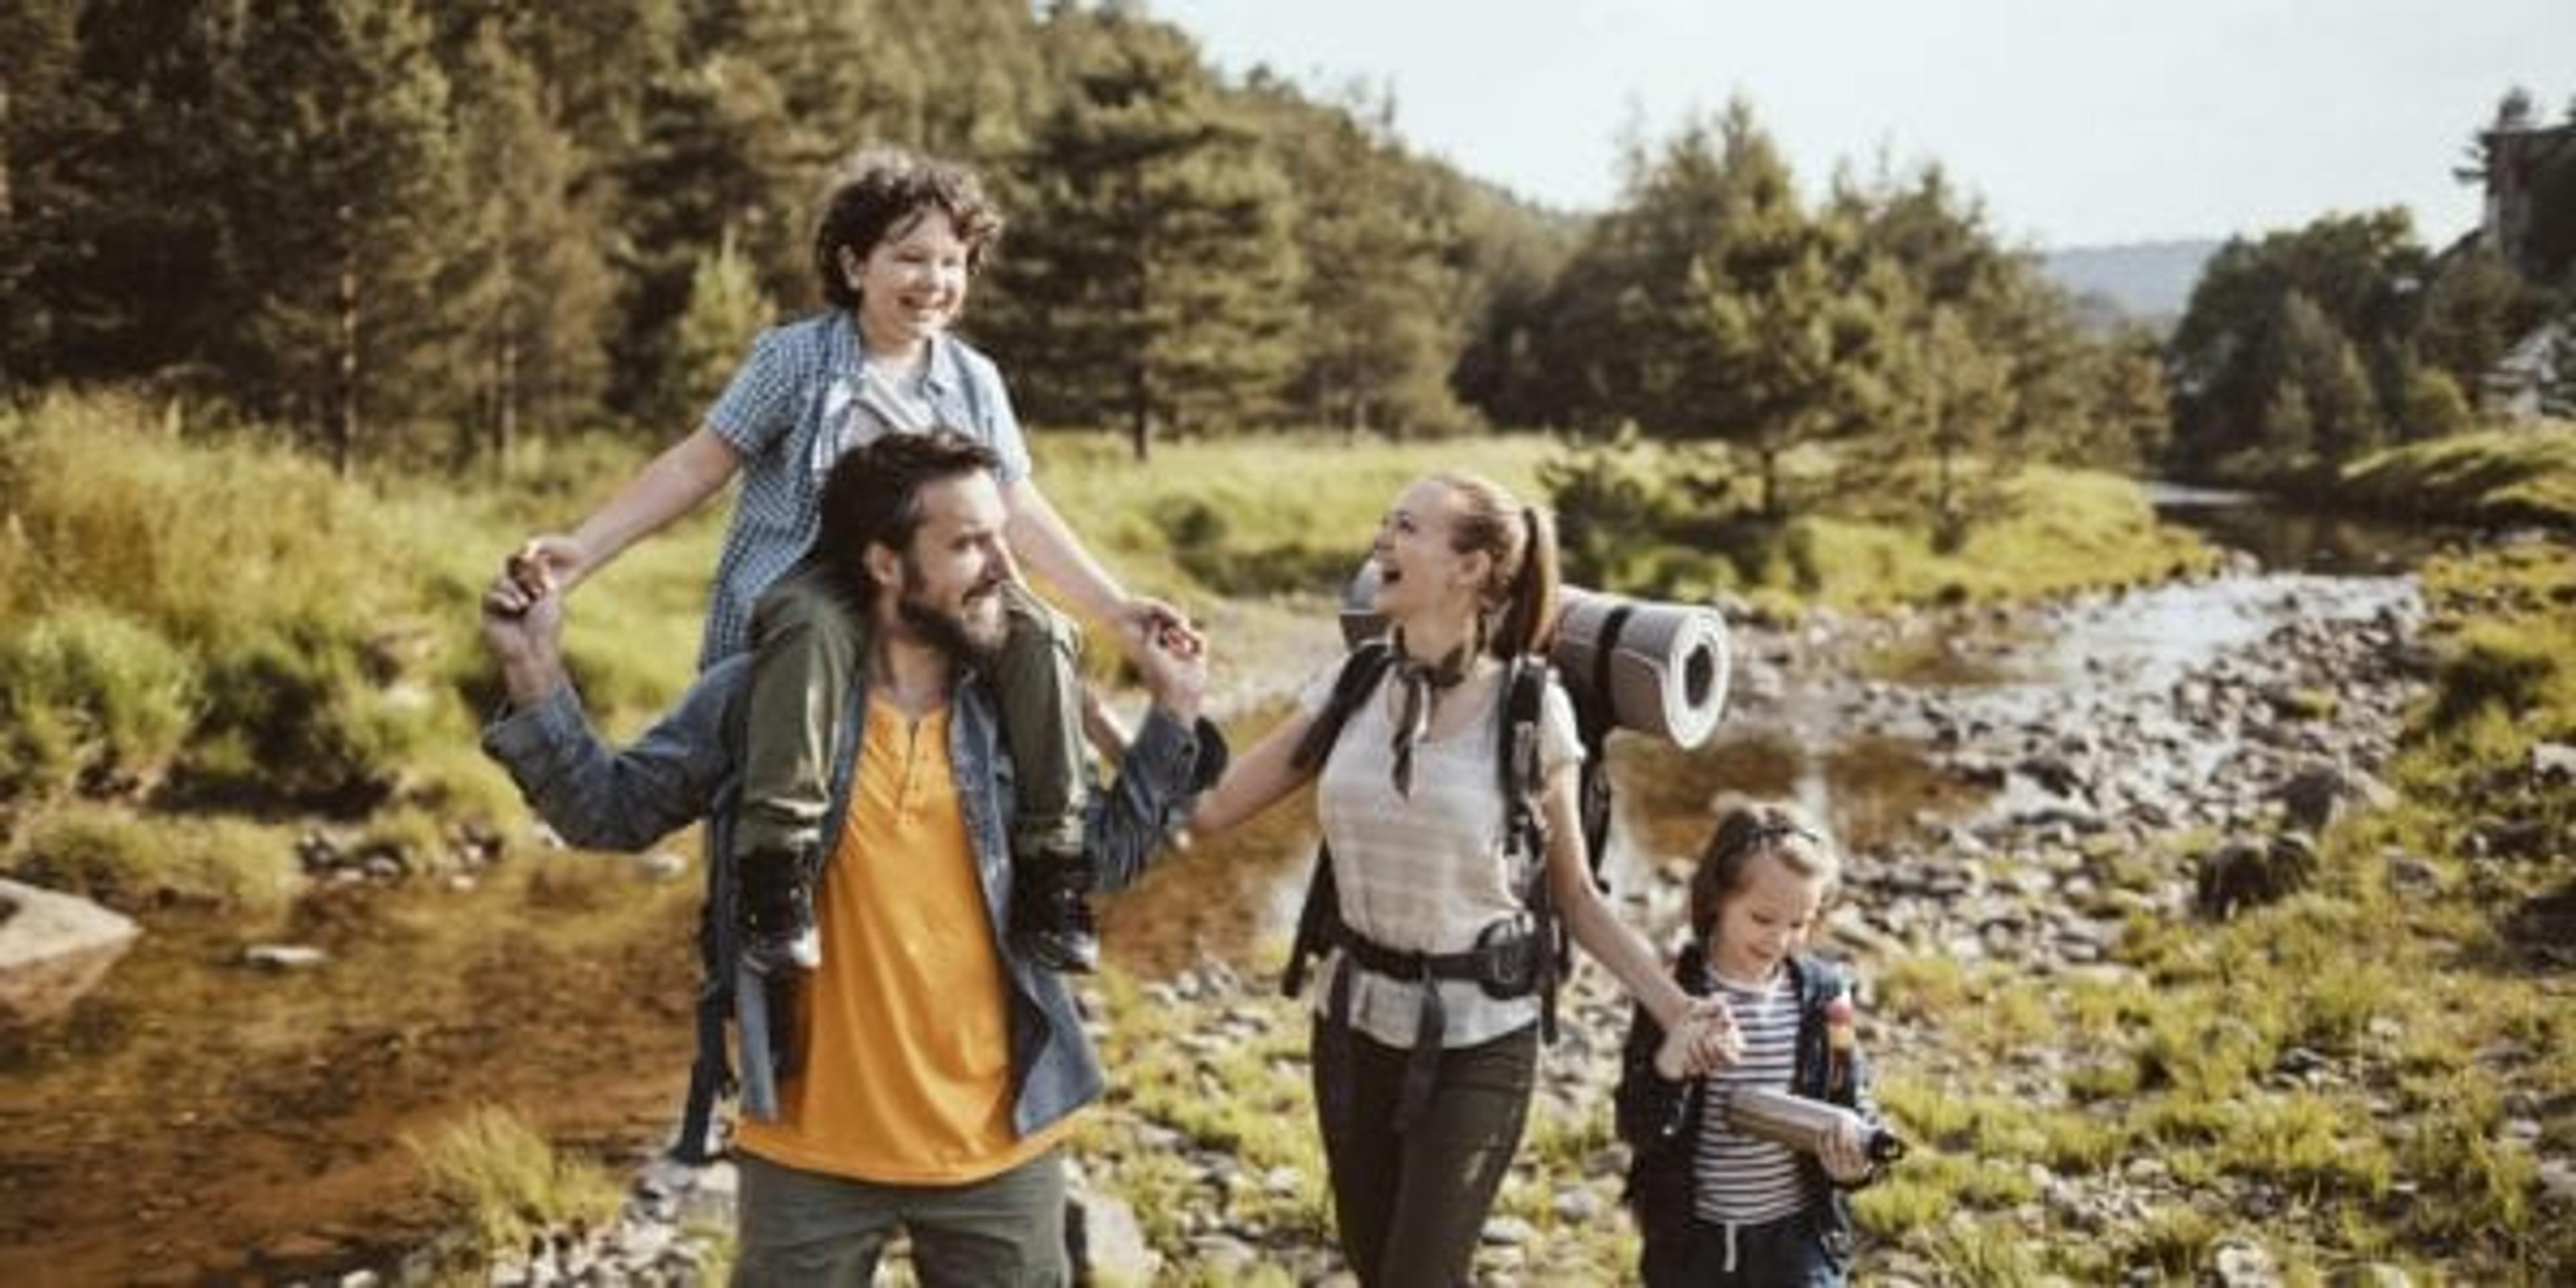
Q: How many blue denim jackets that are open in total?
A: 1